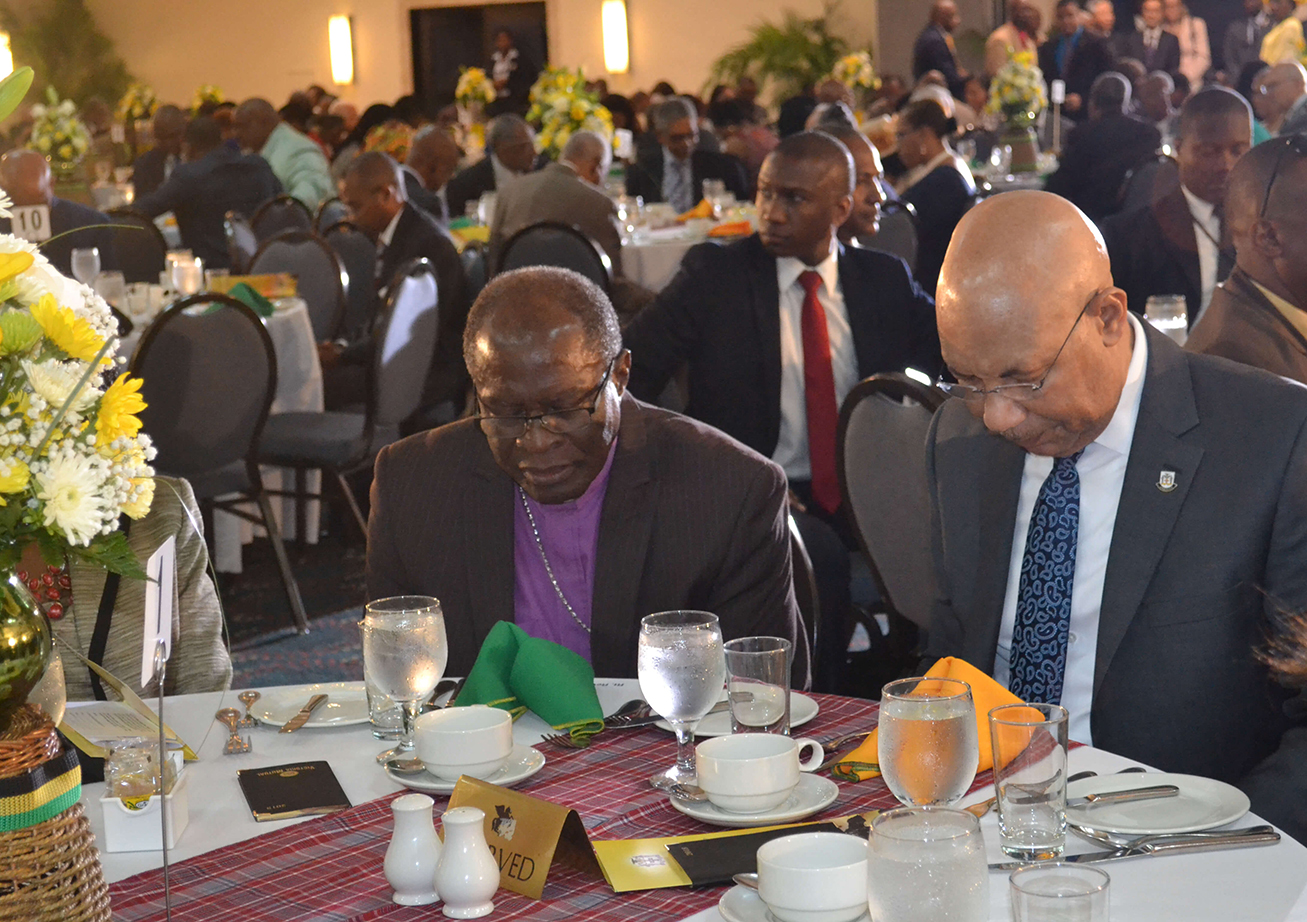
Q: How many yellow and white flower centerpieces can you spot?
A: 8